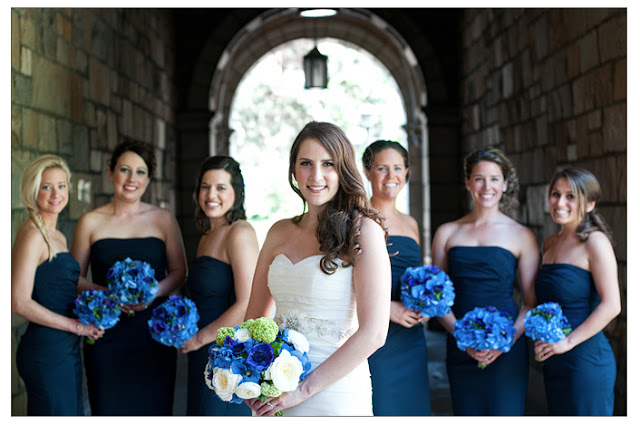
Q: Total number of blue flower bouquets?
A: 6